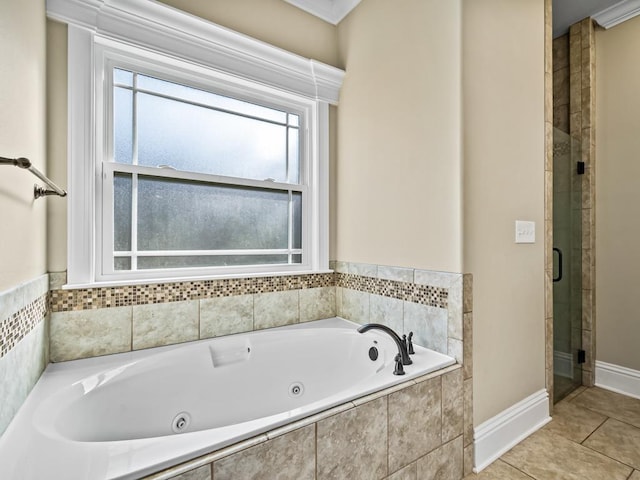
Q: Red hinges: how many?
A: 0